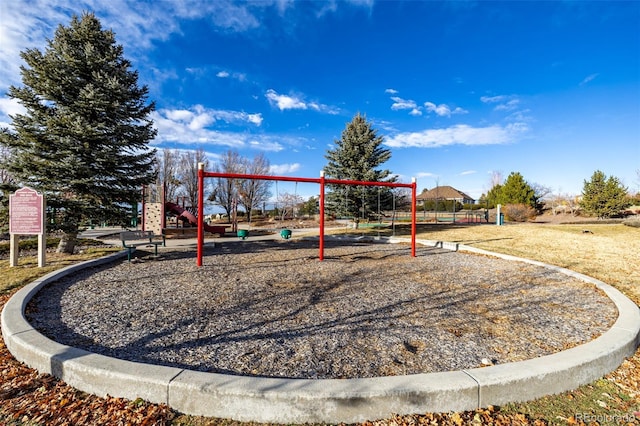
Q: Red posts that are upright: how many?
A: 3